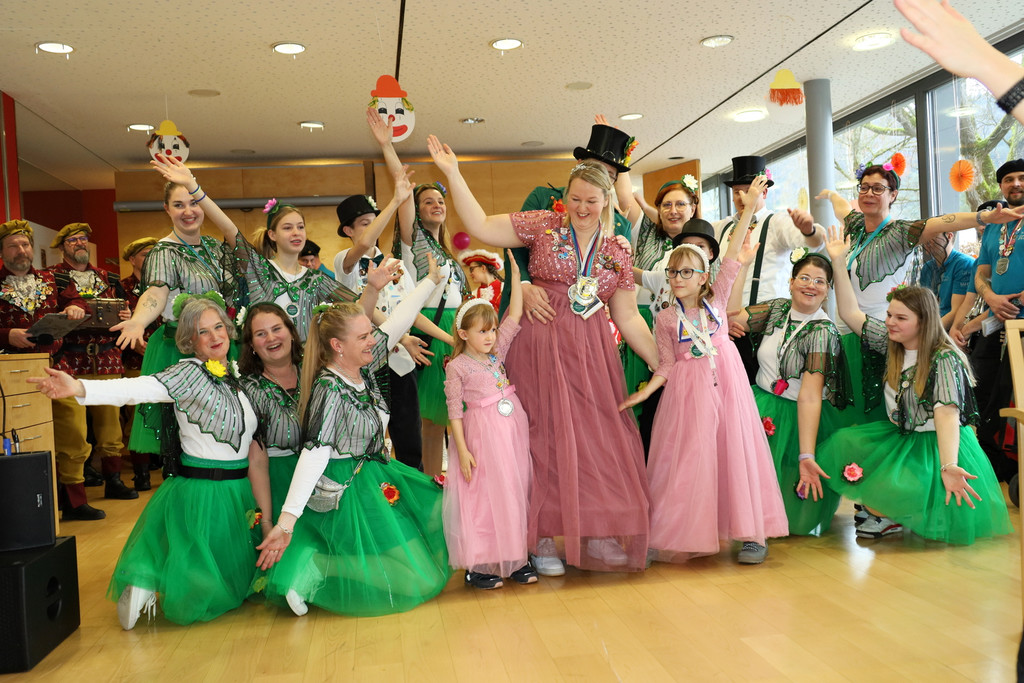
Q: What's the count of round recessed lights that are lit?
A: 9